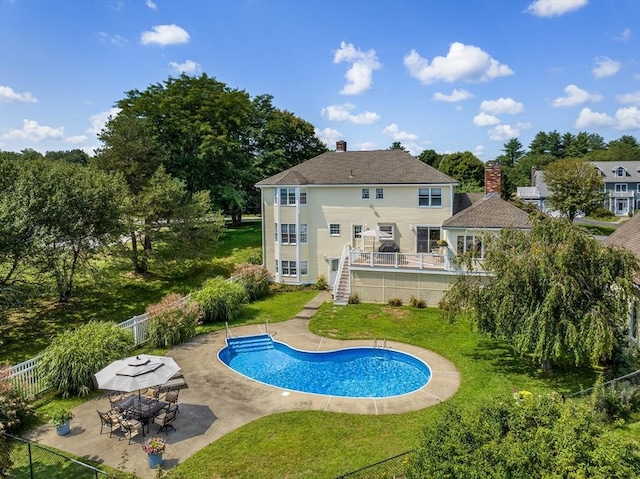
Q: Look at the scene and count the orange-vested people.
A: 0